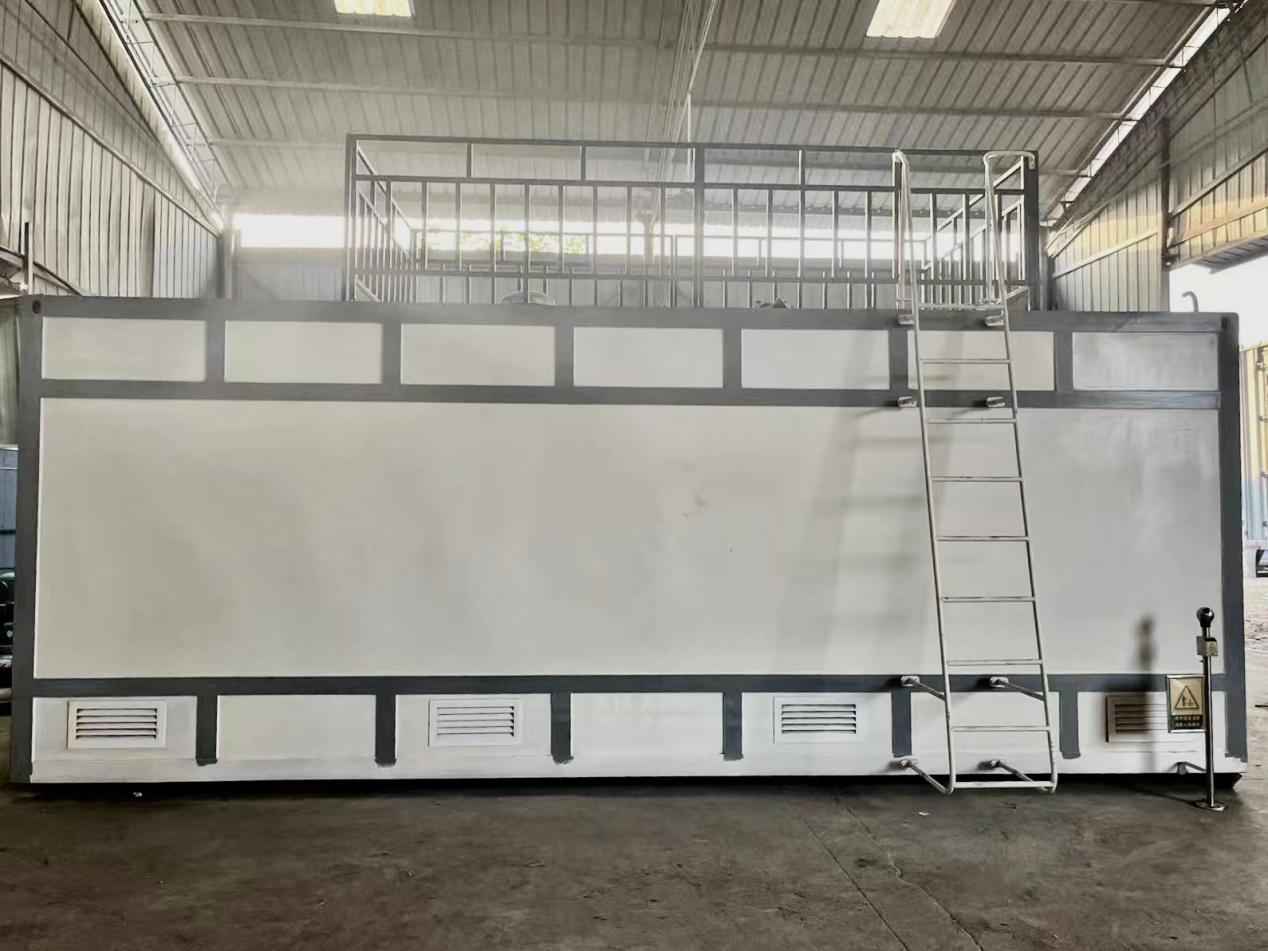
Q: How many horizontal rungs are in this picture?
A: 9